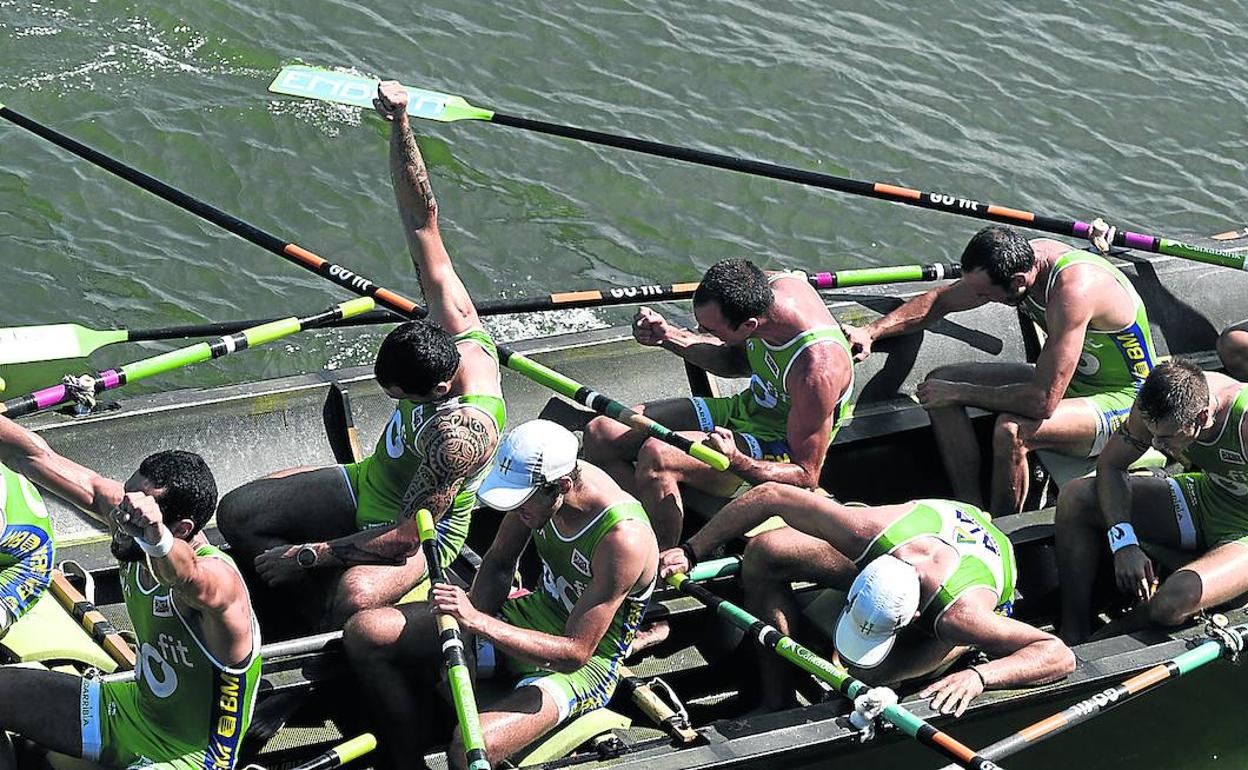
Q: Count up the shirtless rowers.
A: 0